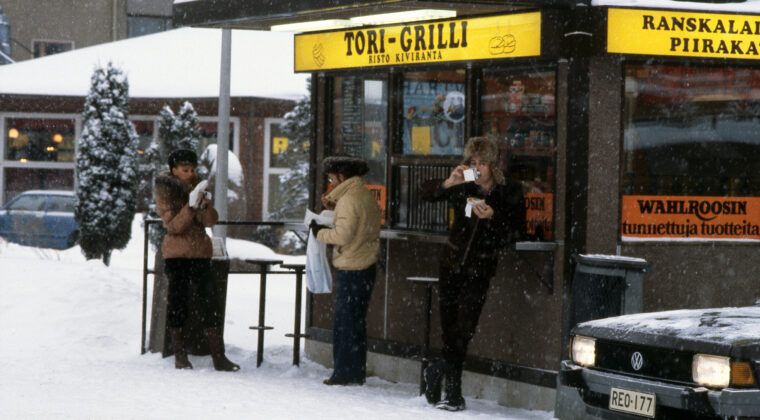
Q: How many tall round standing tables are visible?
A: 3